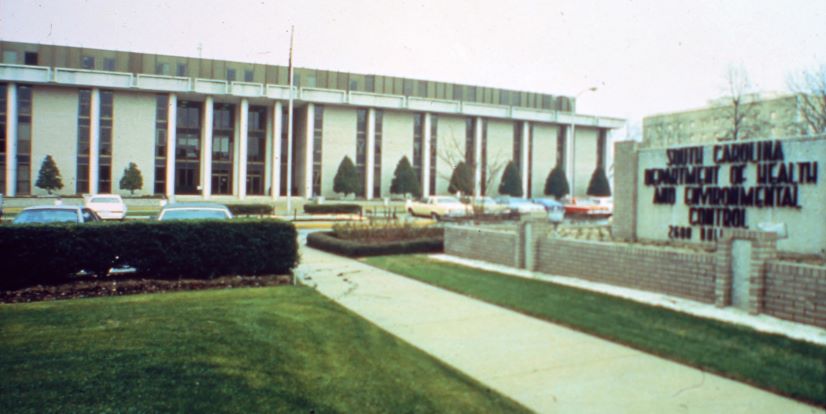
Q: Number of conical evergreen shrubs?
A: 8